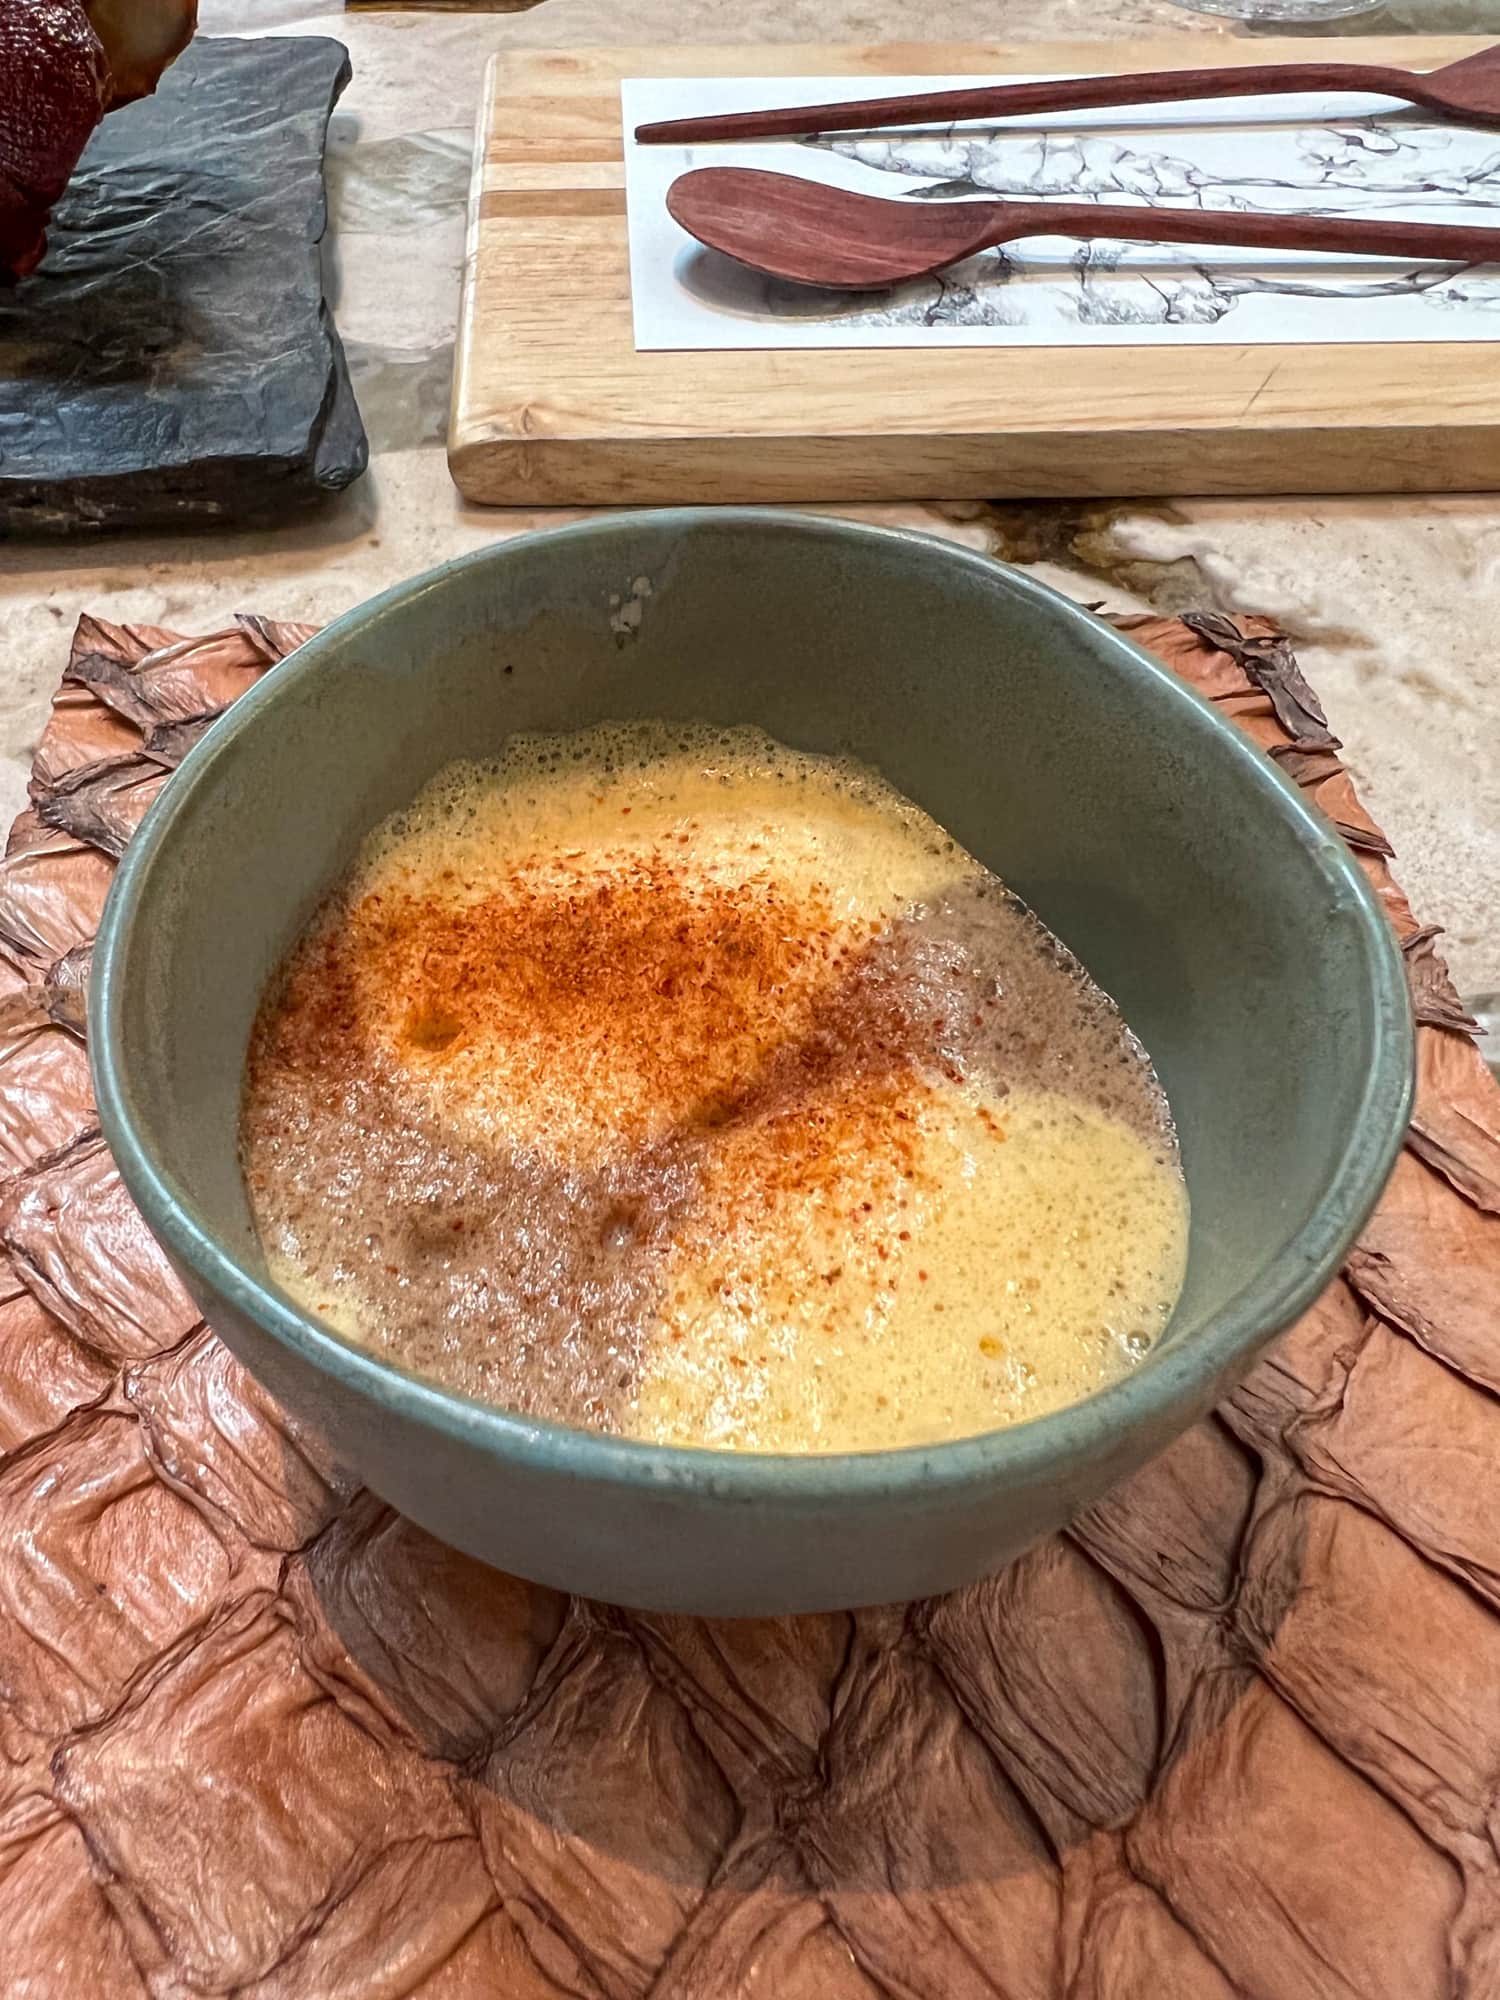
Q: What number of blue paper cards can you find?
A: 0